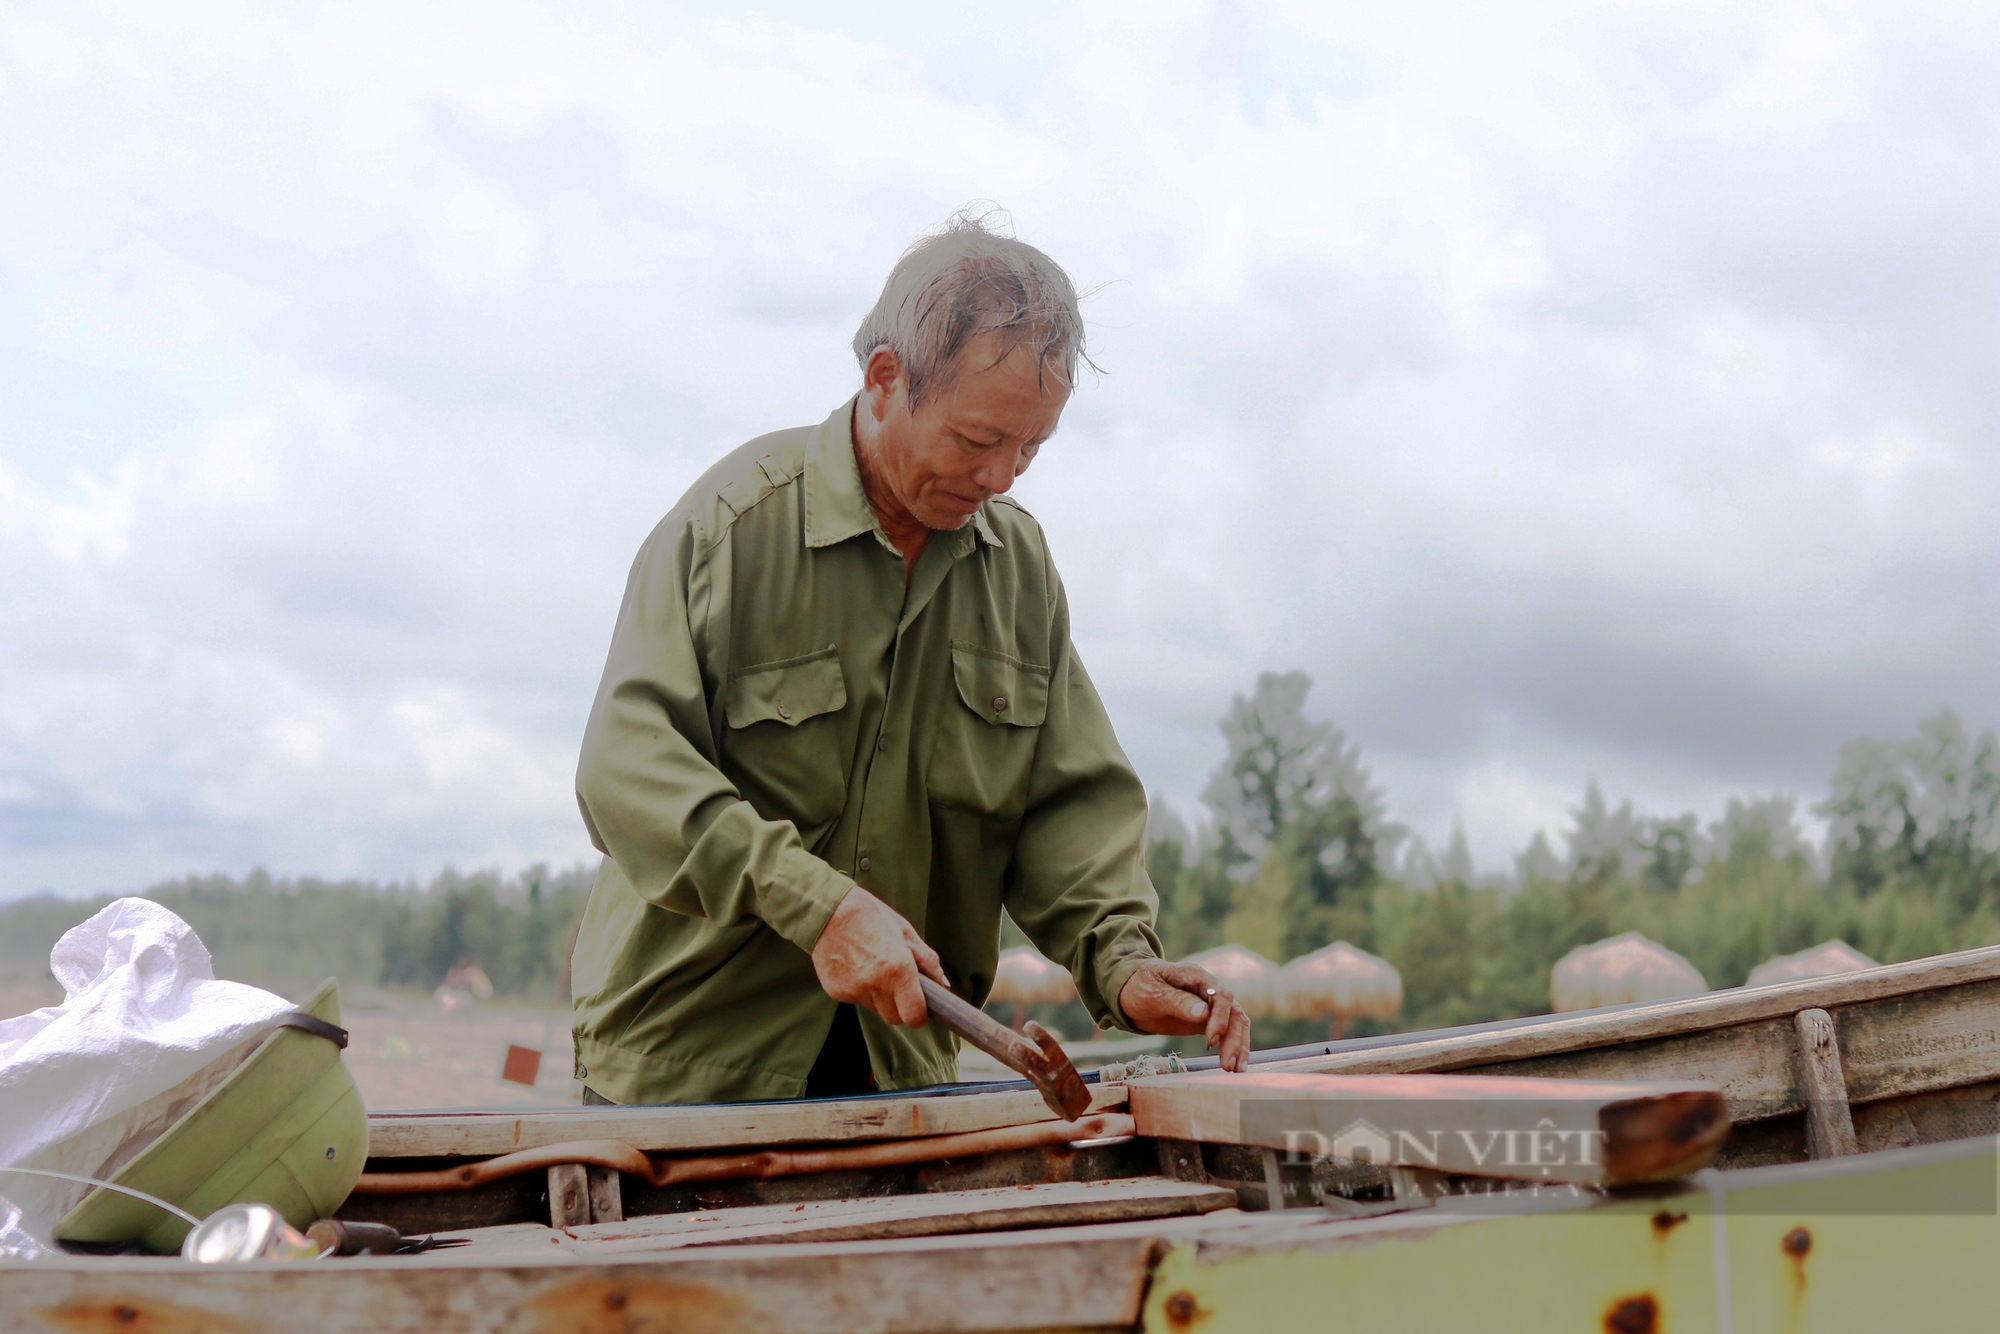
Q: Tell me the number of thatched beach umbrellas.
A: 5